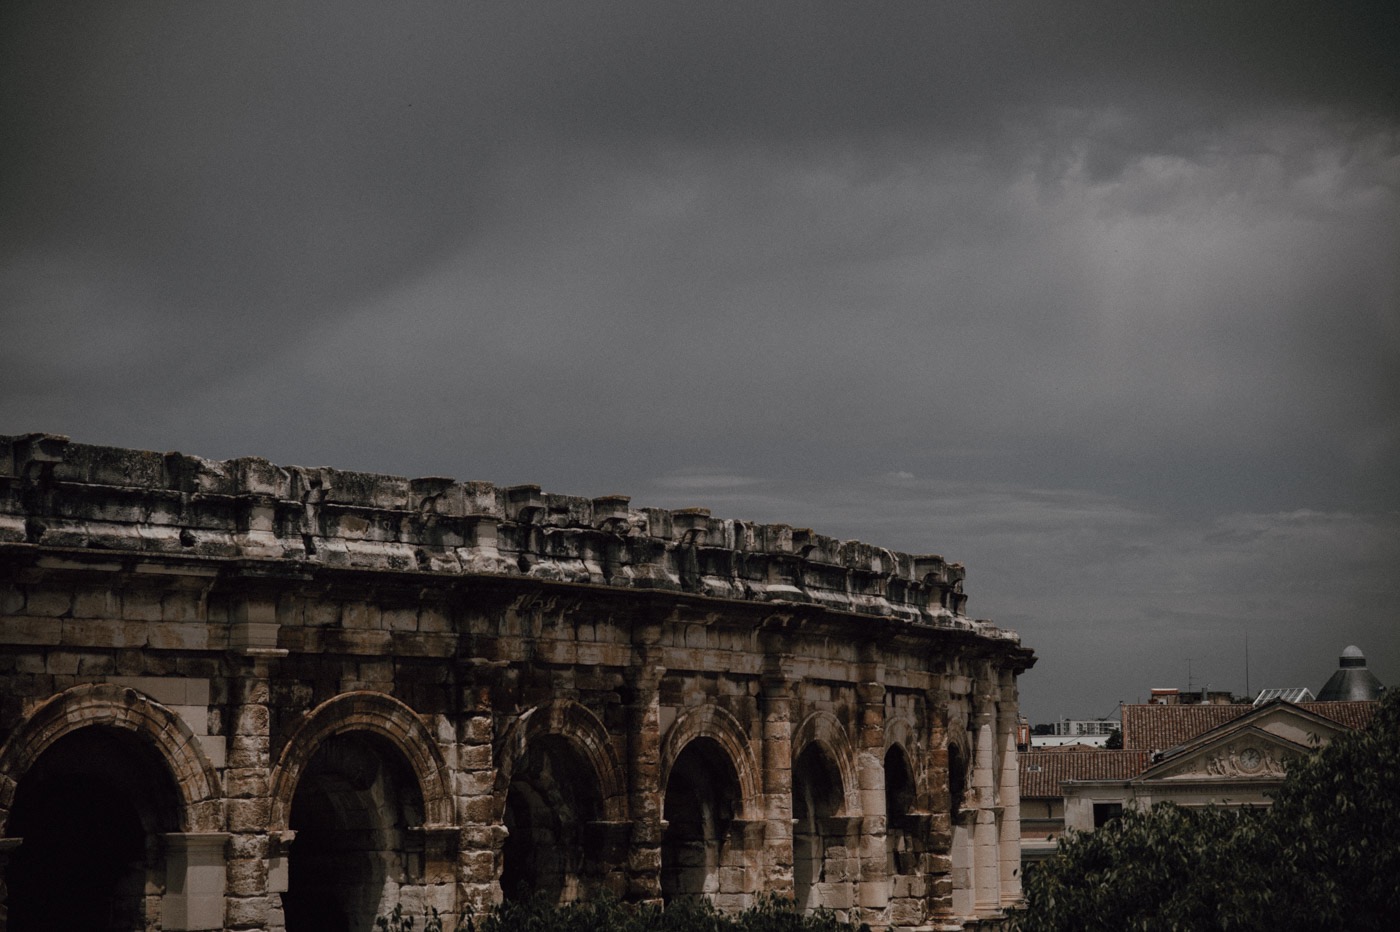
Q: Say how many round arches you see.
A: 7